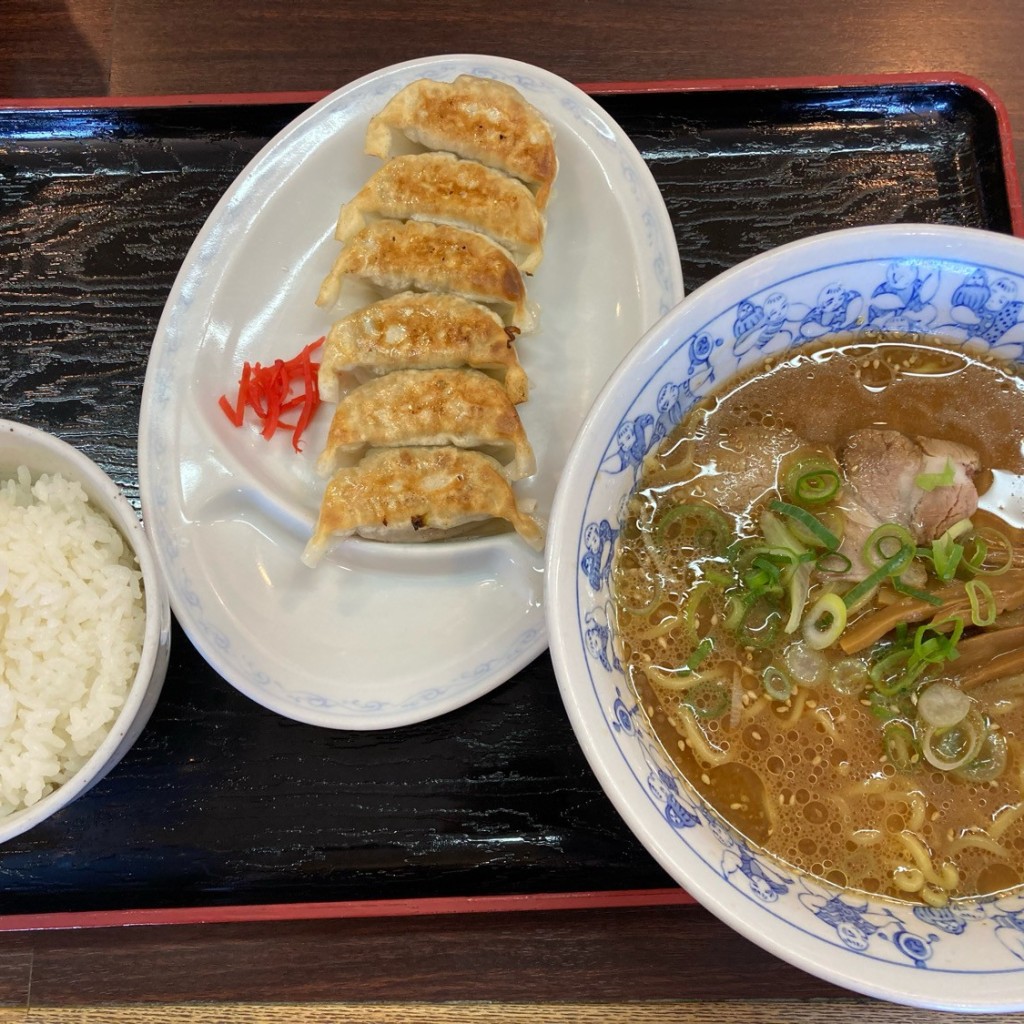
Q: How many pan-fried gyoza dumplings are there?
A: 6